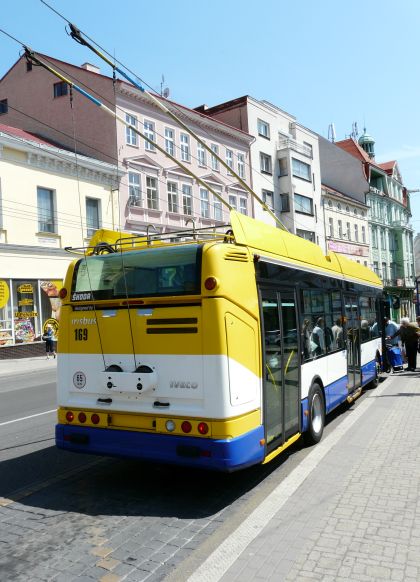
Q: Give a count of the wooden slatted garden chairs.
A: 0